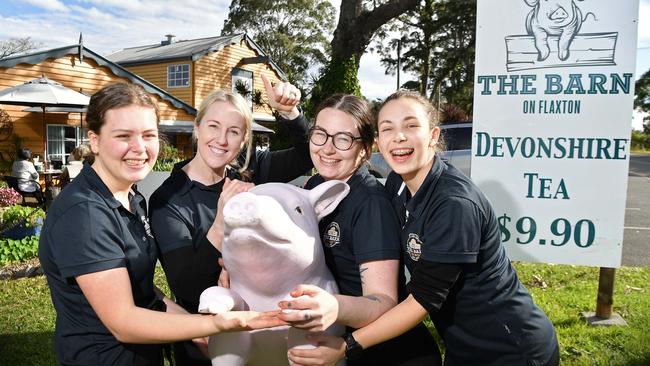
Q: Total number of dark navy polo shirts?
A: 4